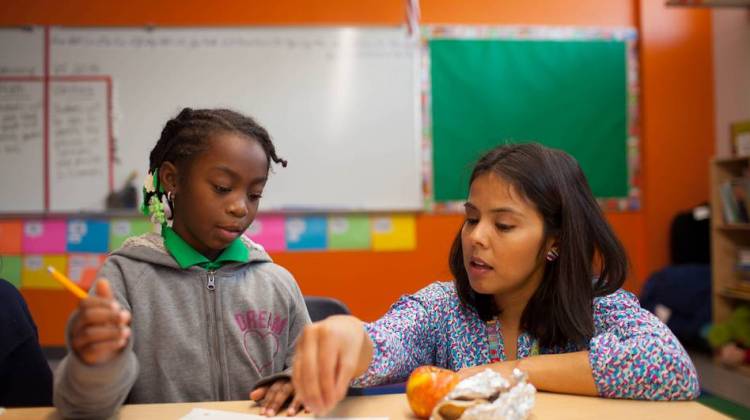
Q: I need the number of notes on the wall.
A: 11